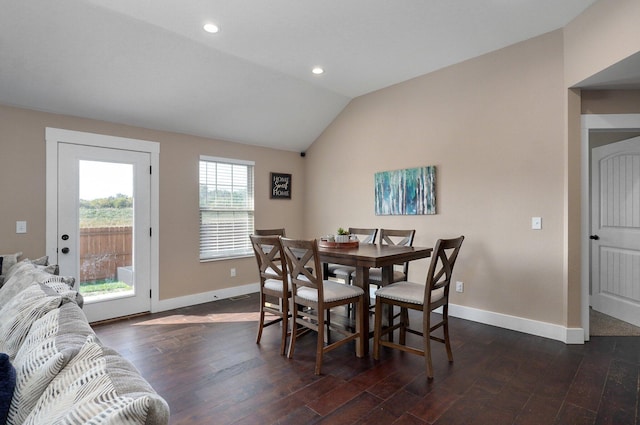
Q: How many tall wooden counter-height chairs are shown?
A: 6